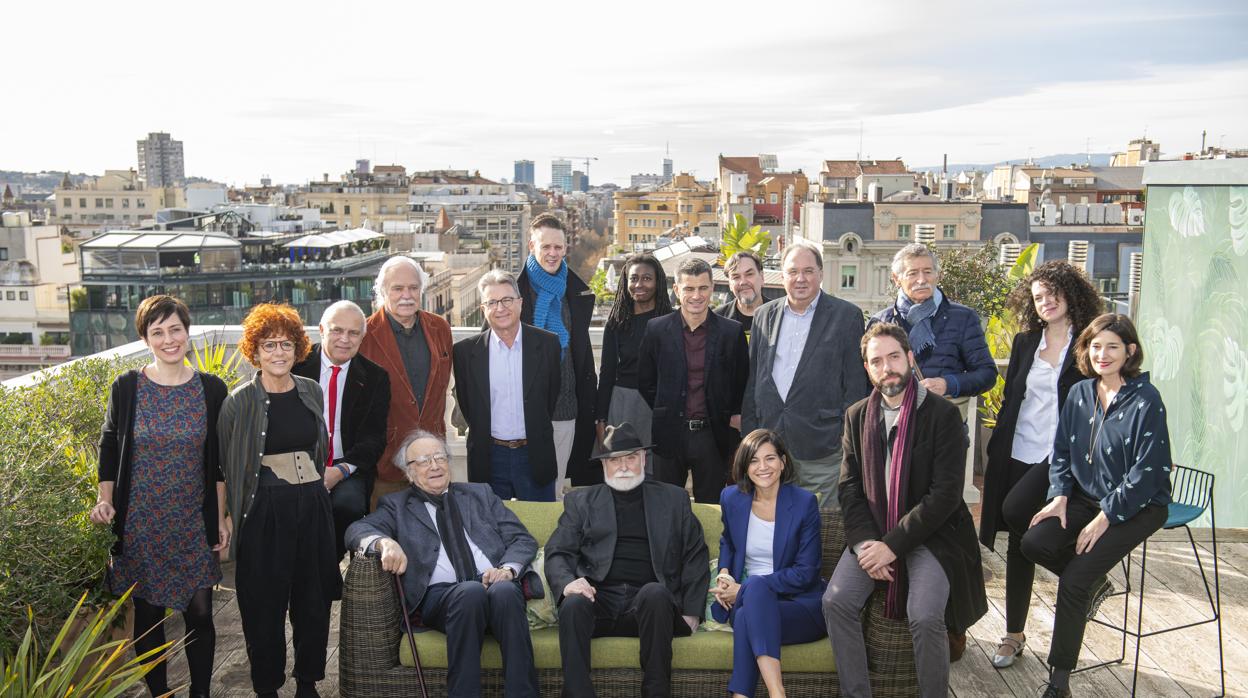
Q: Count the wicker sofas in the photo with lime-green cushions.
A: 1